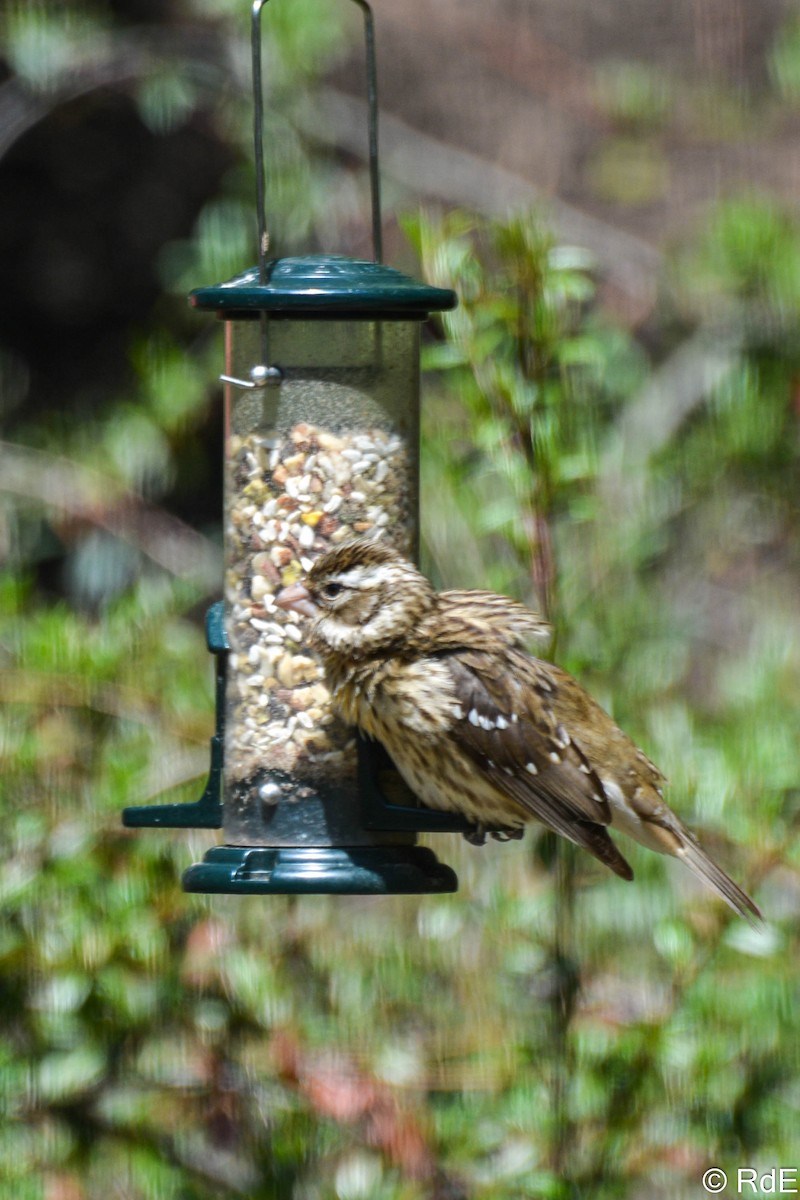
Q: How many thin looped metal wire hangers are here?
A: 1